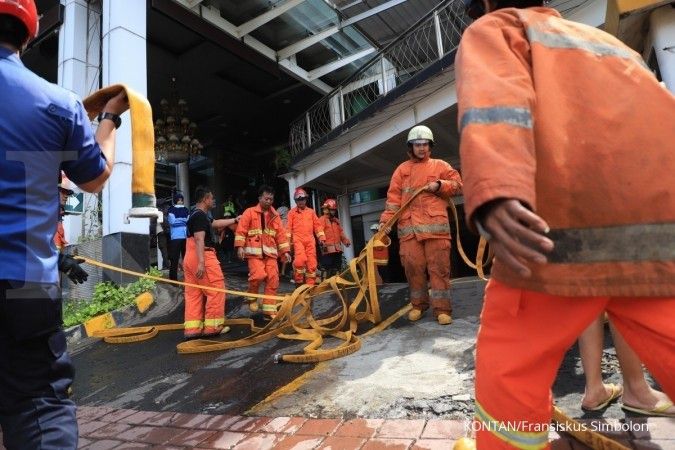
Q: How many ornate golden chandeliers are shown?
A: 1